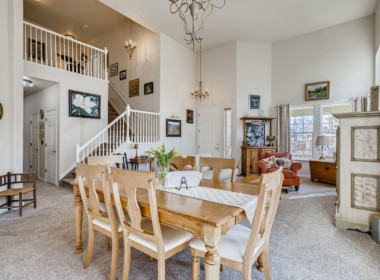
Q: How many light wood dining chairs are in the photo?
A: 6